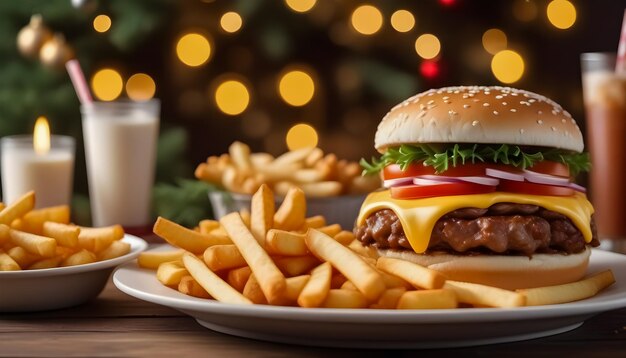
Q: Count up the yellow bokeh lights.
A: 15